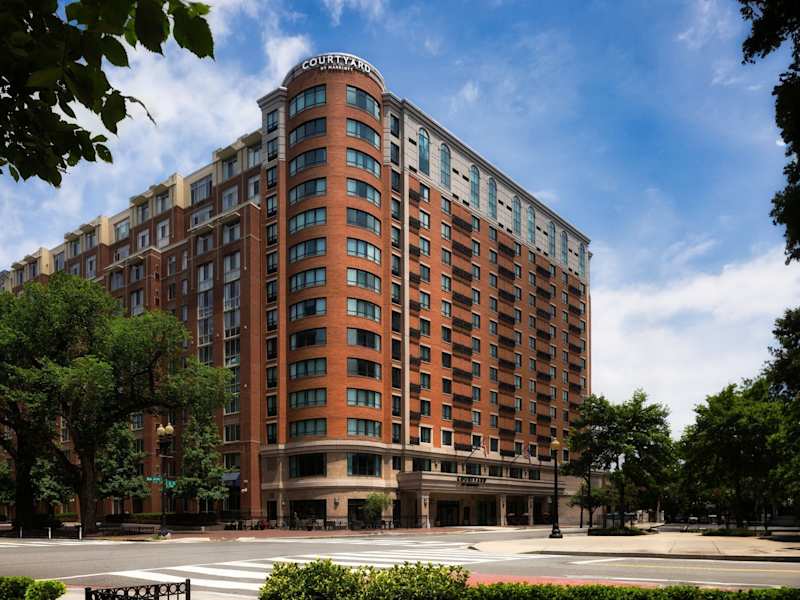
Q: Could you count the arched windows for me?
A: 9